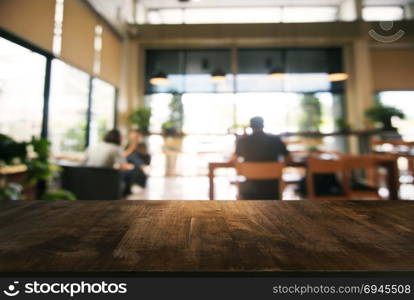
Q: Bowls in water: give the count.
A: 0